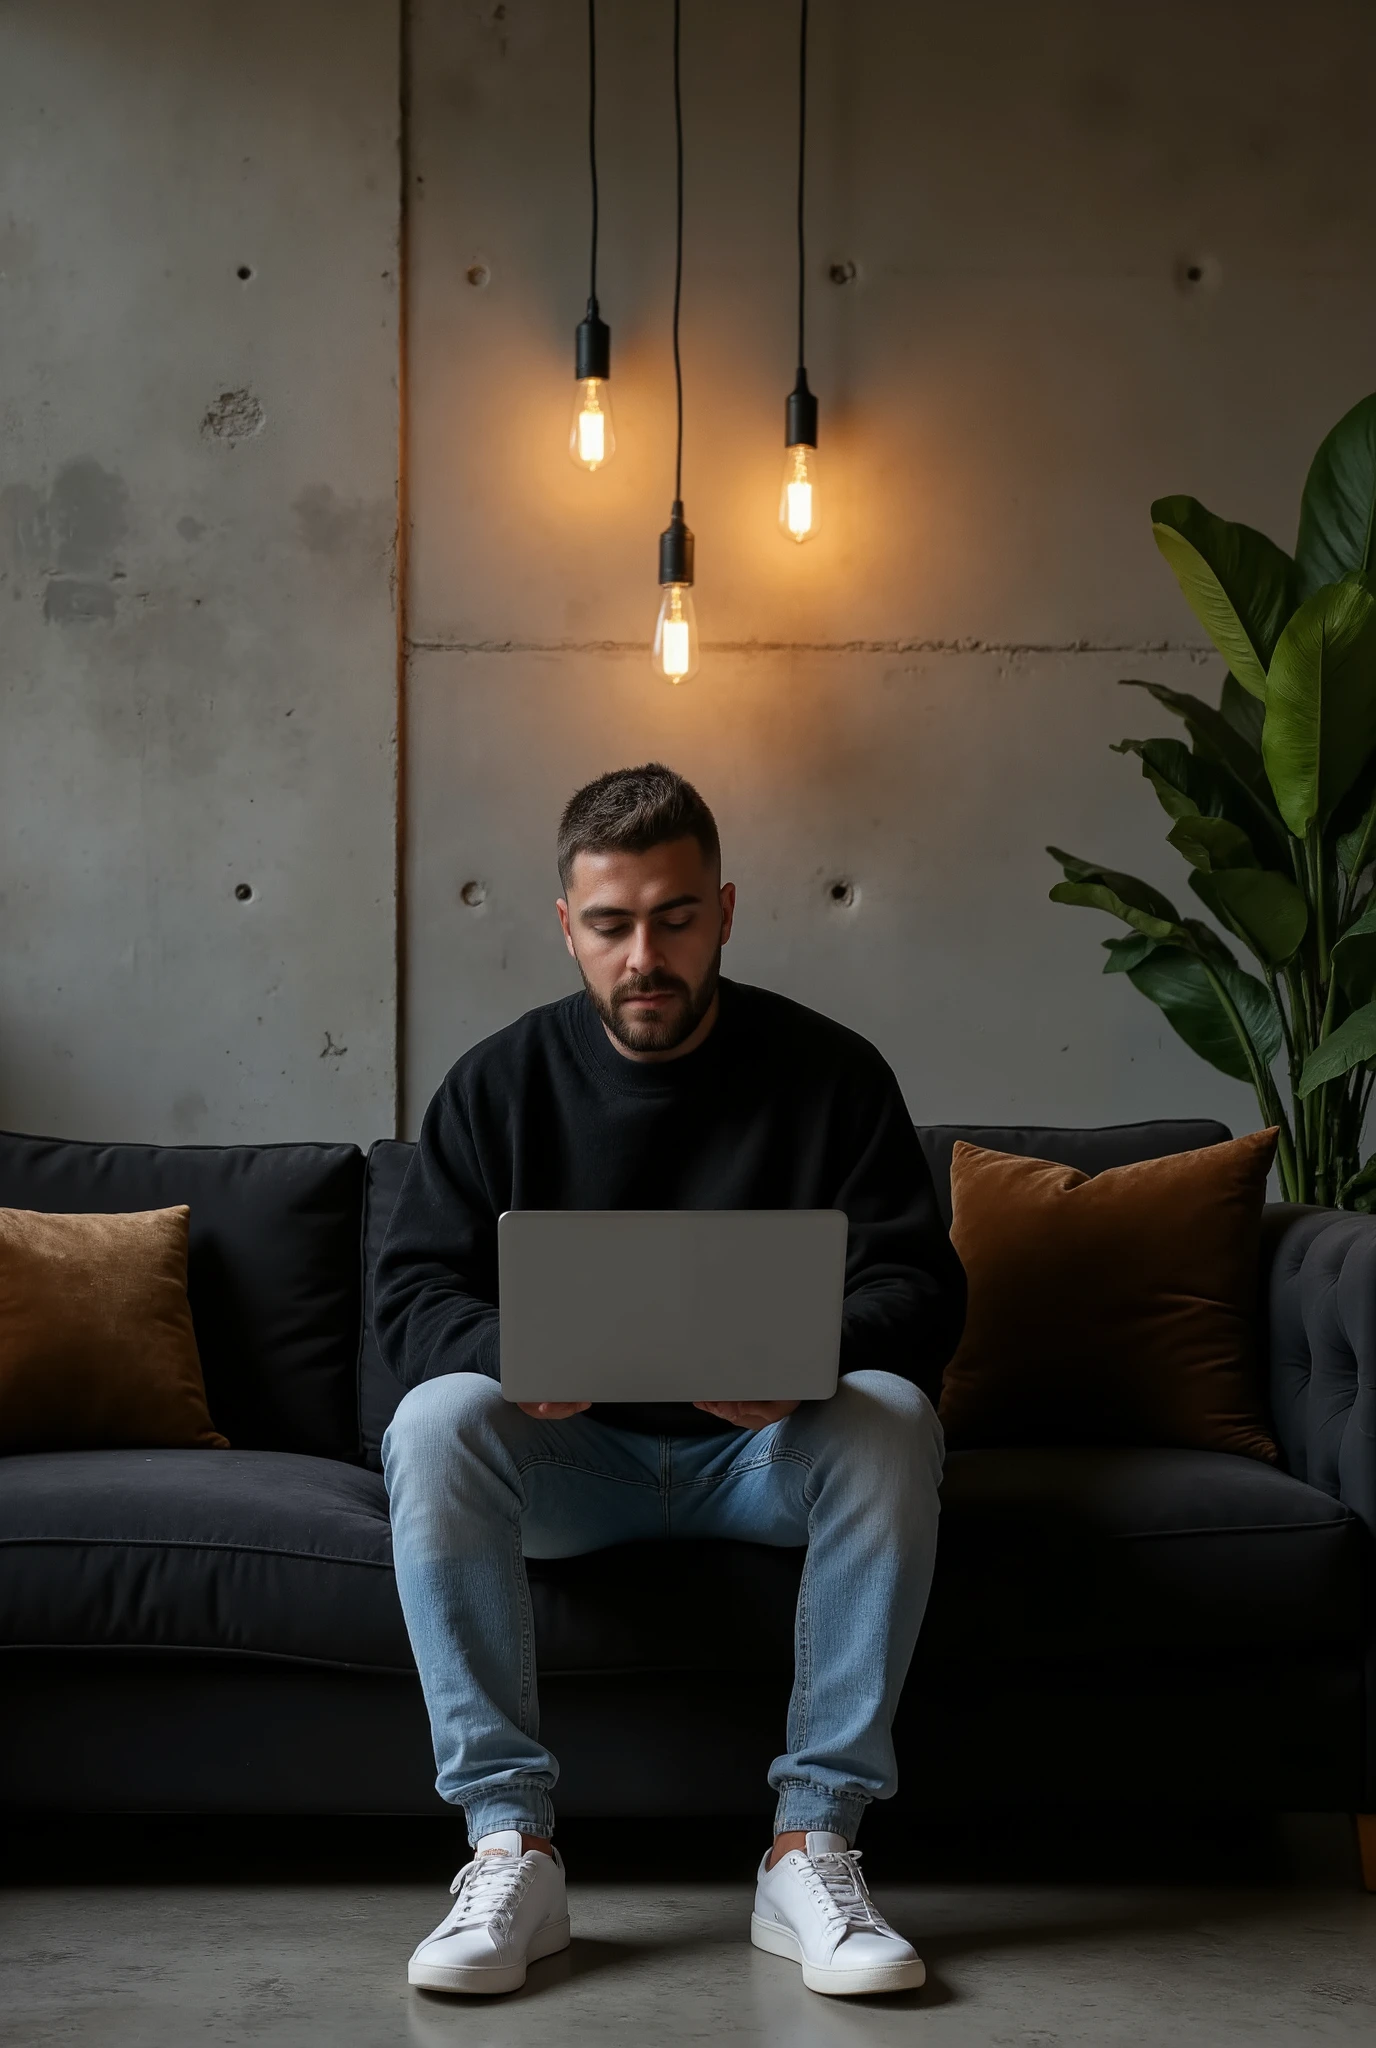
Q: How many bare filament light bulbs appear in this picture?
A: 3